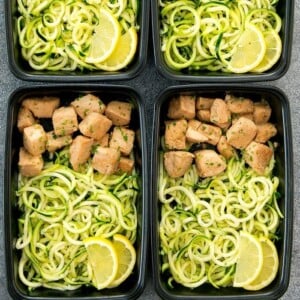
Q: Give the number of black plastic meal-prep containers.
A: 4